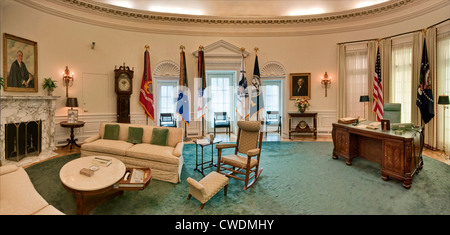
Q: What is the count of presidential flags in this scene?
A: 1